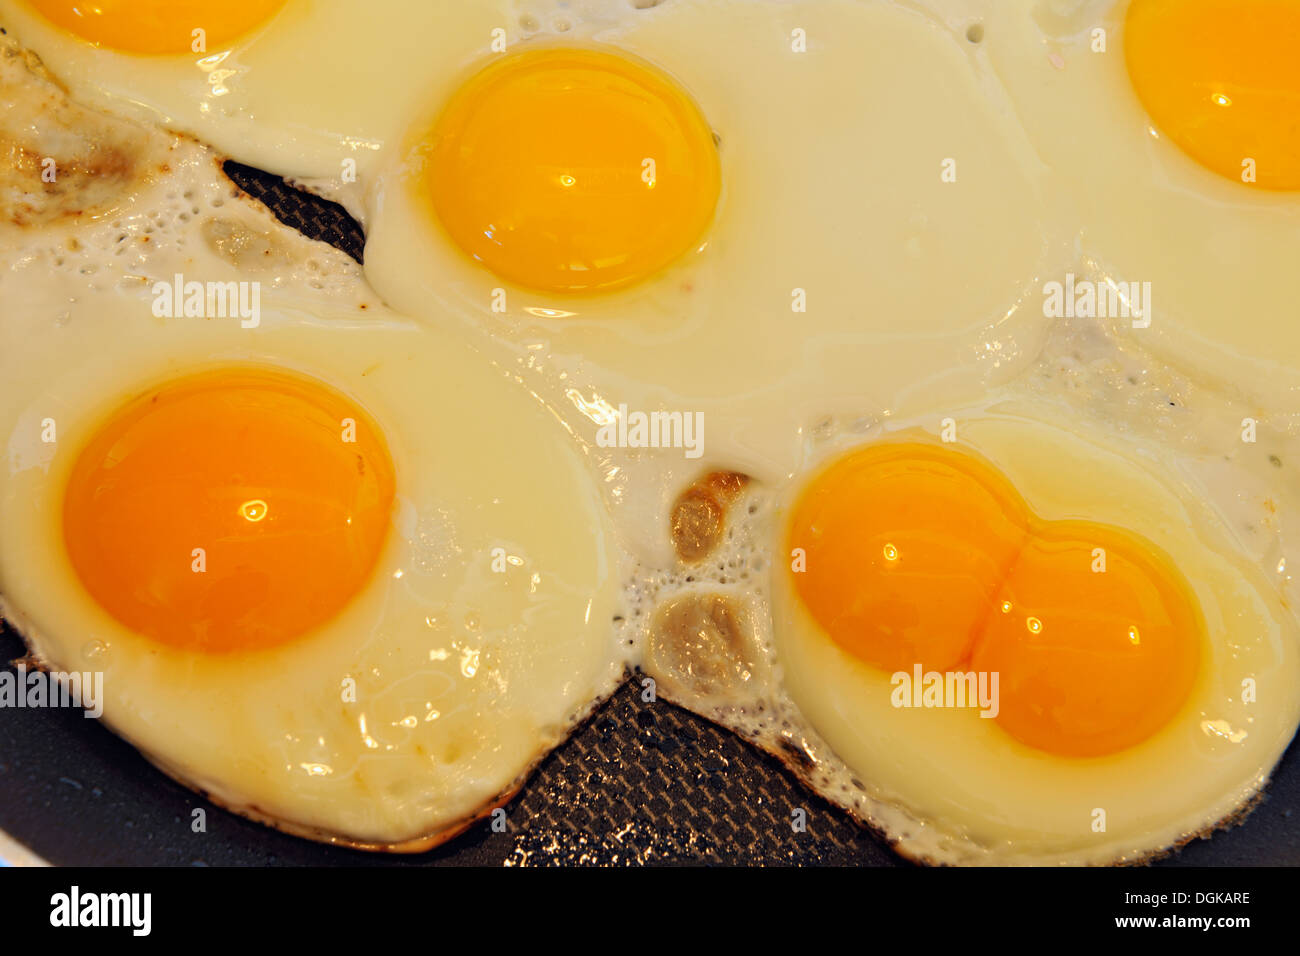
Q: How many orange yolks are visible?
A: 6